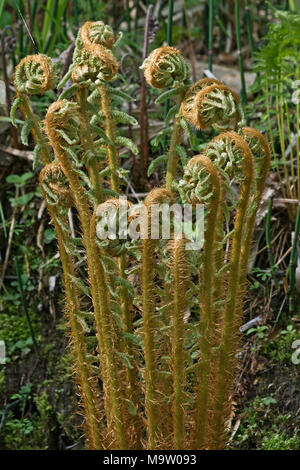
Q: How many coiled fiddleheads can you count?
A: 13